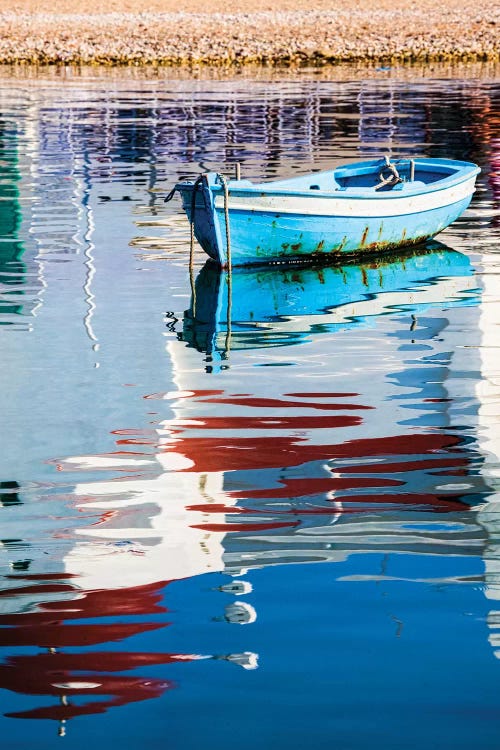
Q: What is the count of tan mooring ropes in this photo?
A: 2